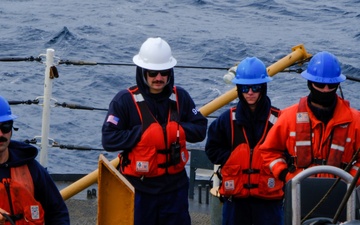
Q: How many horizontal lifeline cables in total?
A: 3